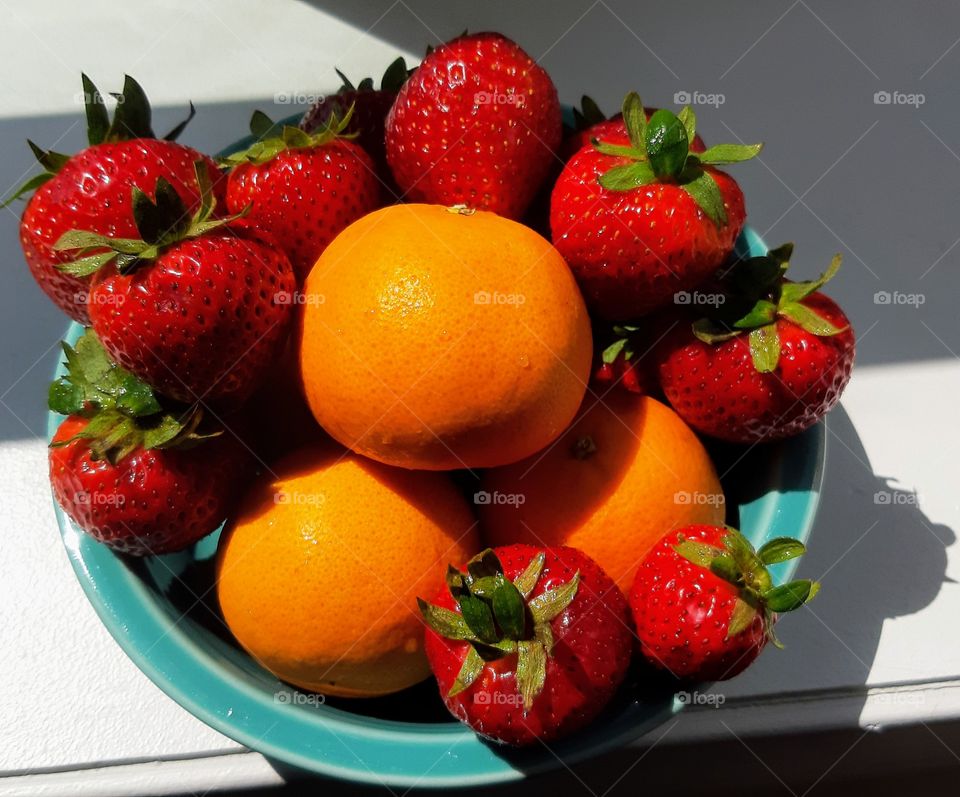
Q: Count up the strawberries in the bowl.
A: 12